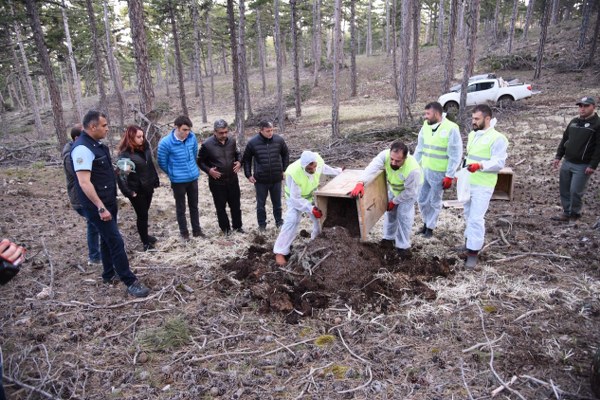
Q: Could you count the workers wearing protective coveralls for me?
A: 4